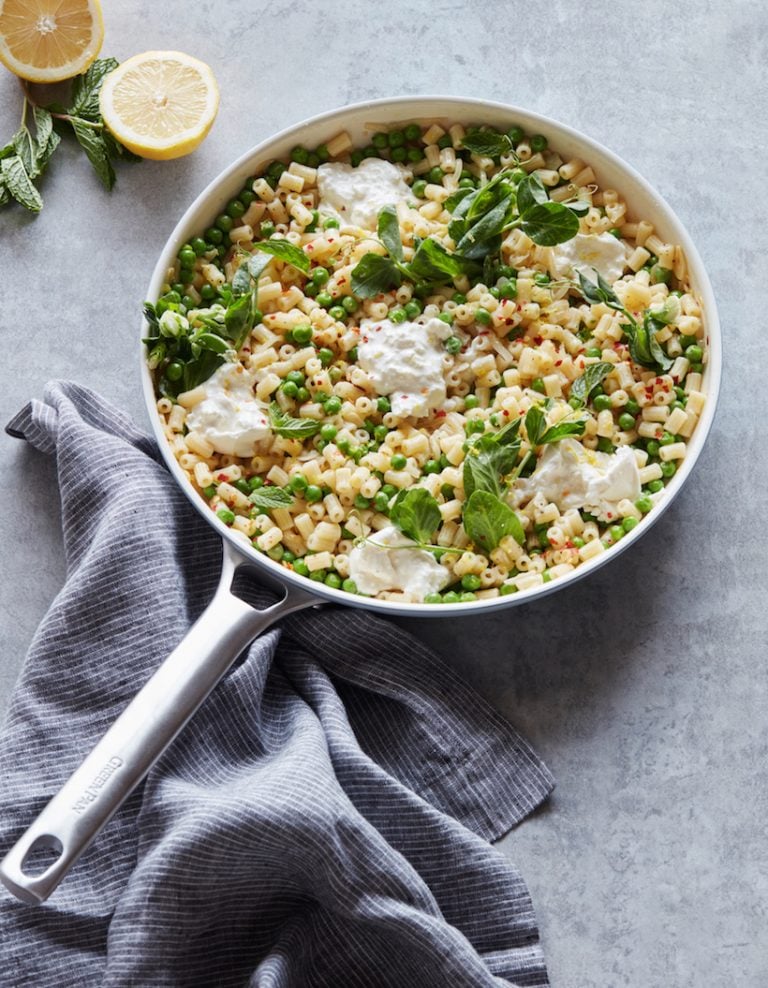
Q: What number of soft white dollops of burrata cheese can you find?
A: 6